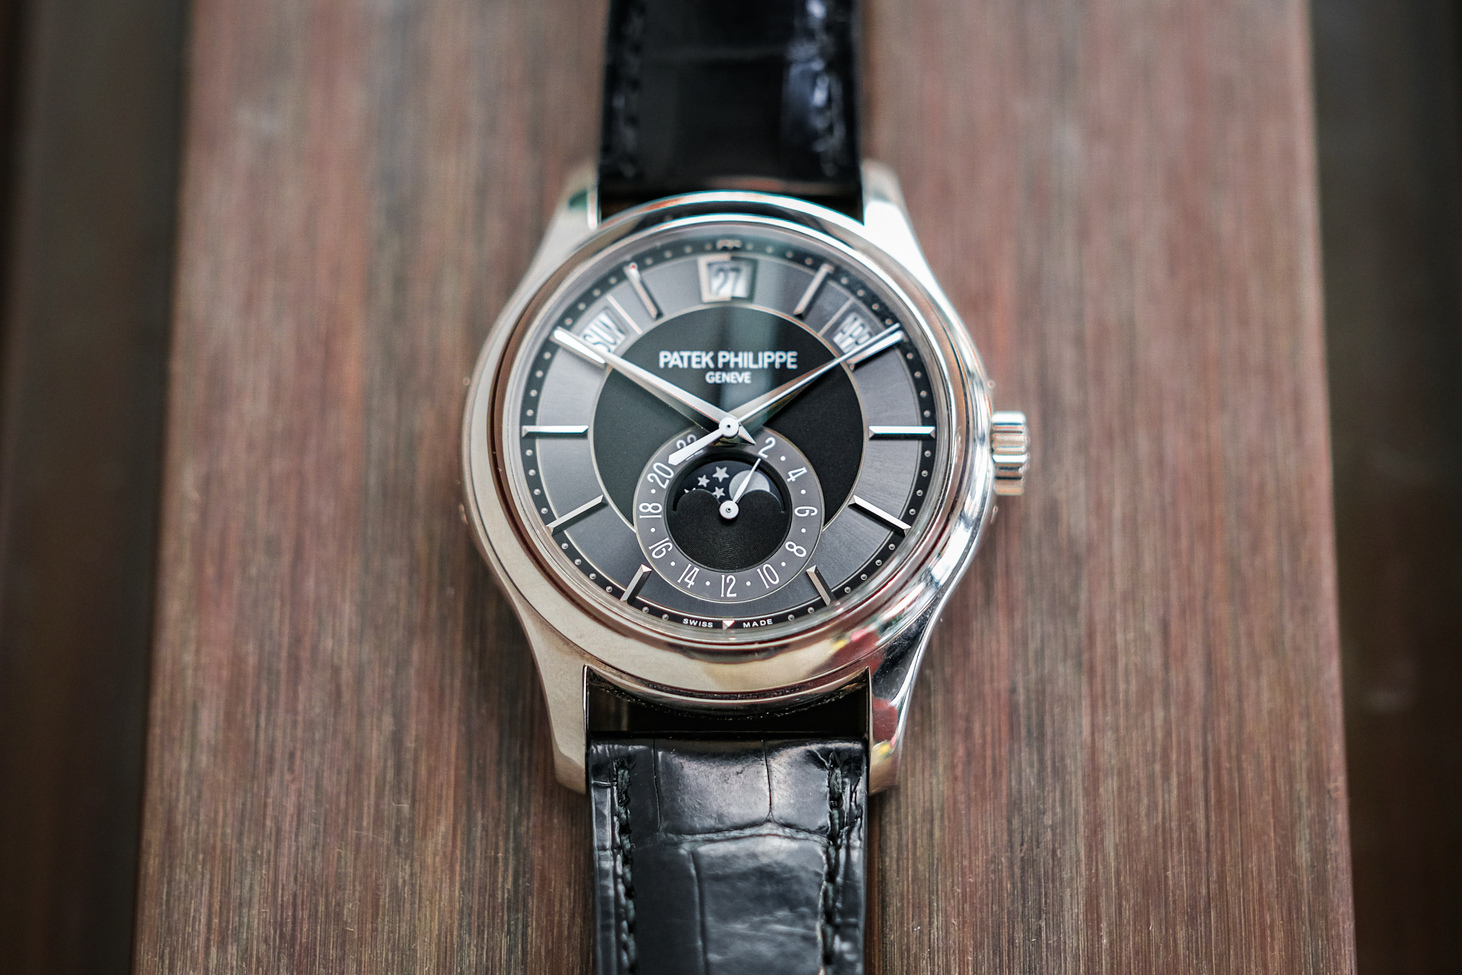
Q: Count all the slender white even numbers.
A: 11